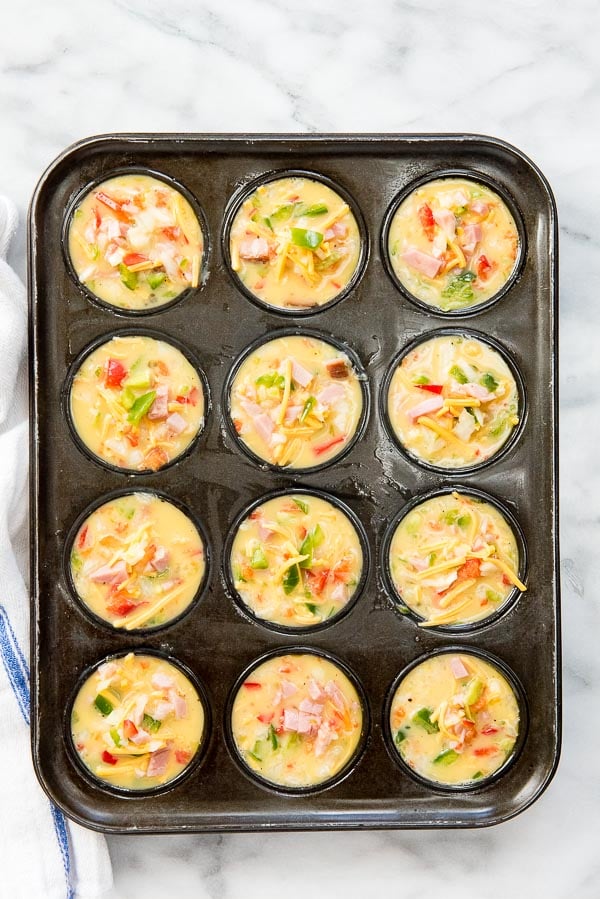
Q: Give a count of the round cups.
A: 12